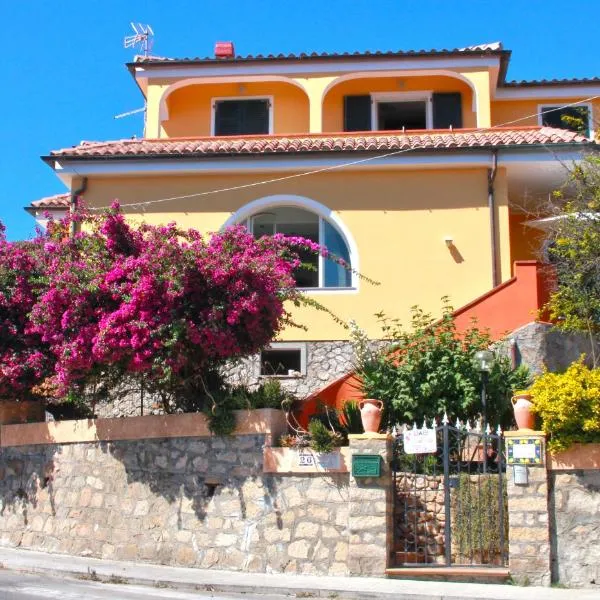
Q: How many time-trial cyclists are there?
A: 0